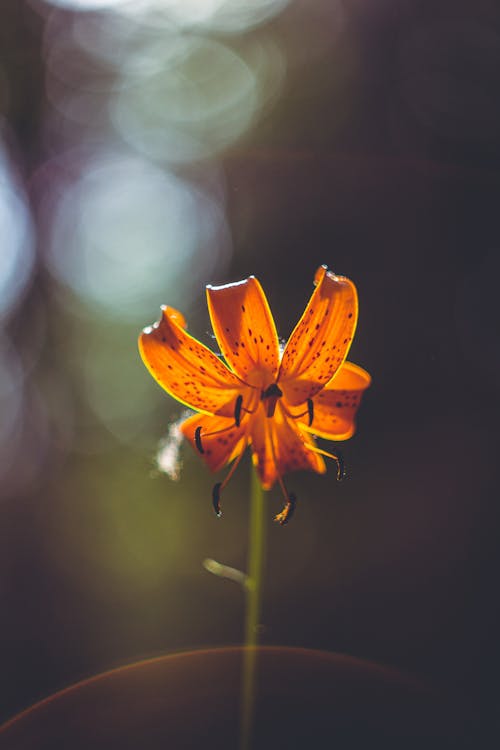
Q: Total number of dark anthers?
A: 6